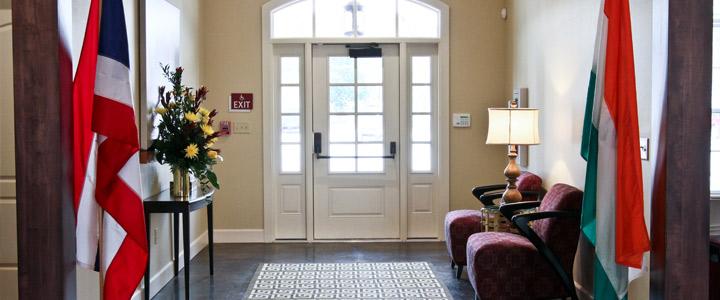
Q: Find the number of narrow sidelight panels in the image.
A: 2